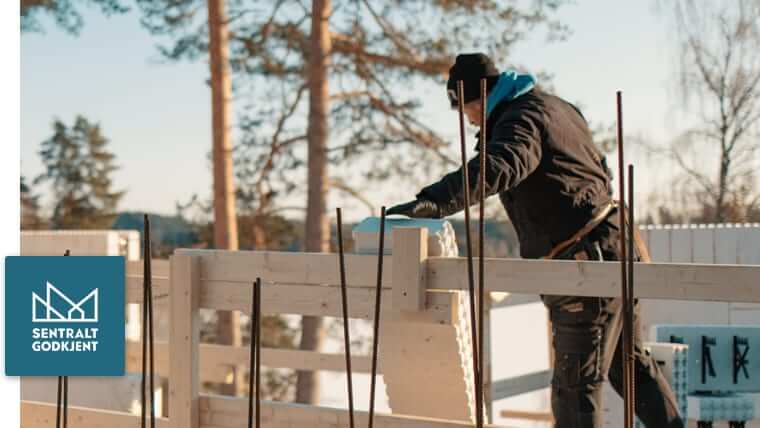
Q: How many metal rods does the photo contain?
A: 12